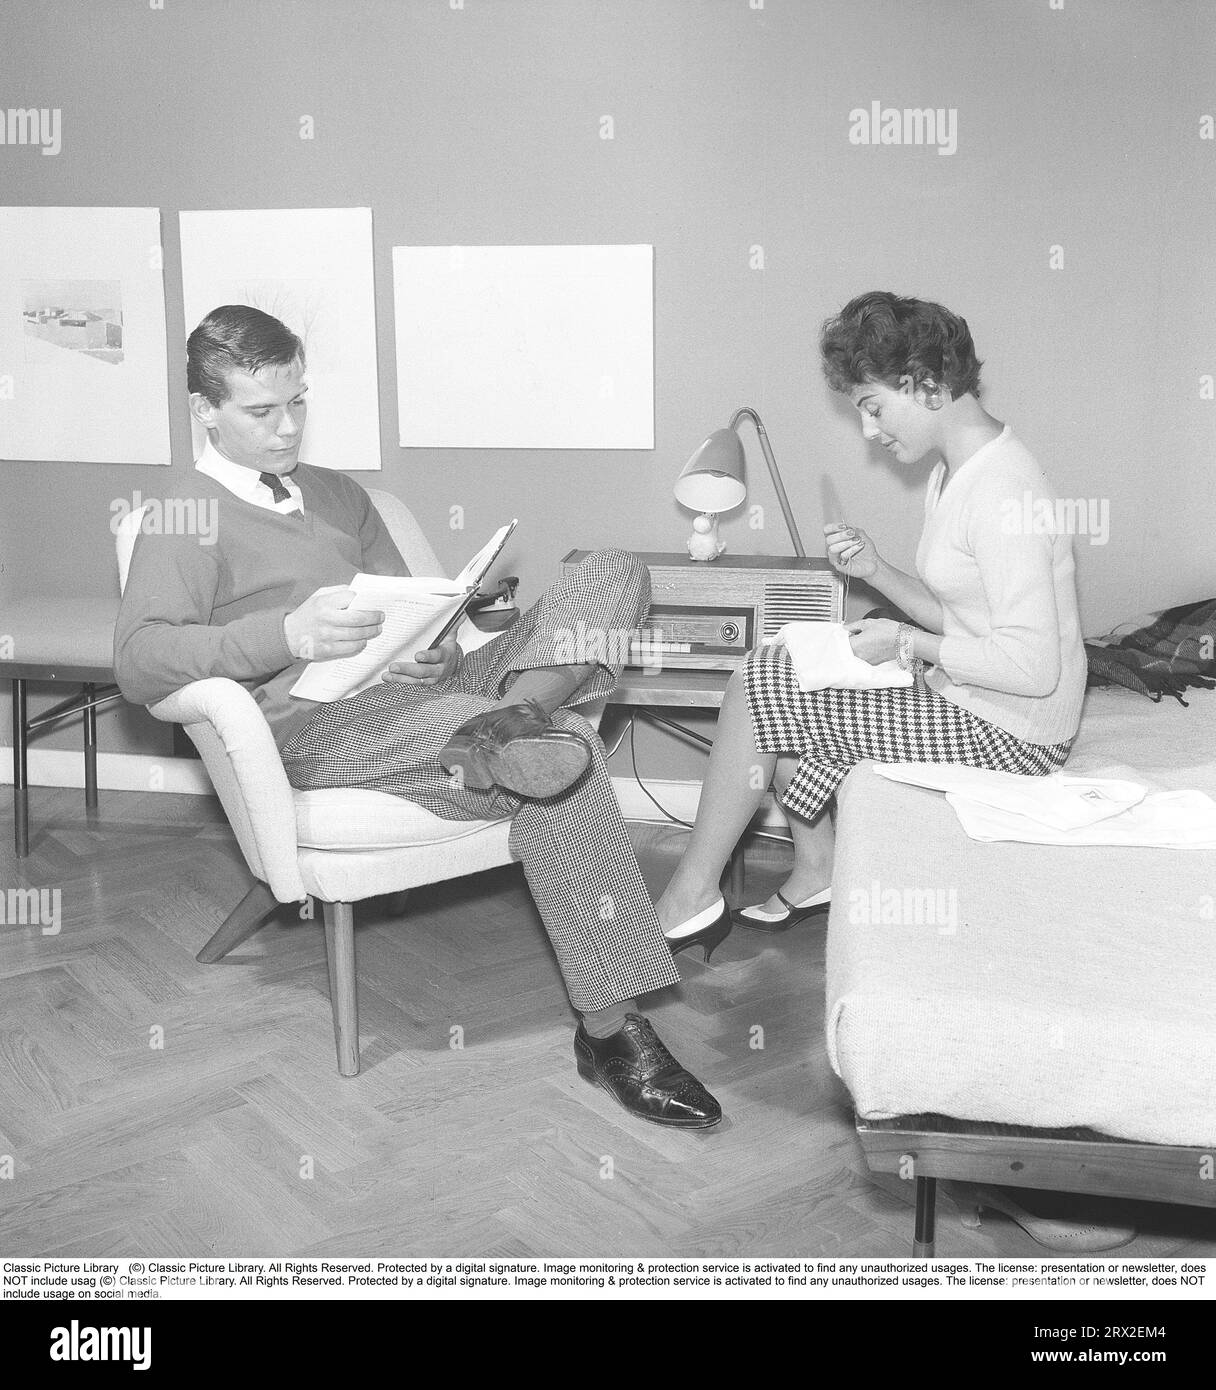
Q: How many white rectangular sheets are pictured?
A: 3